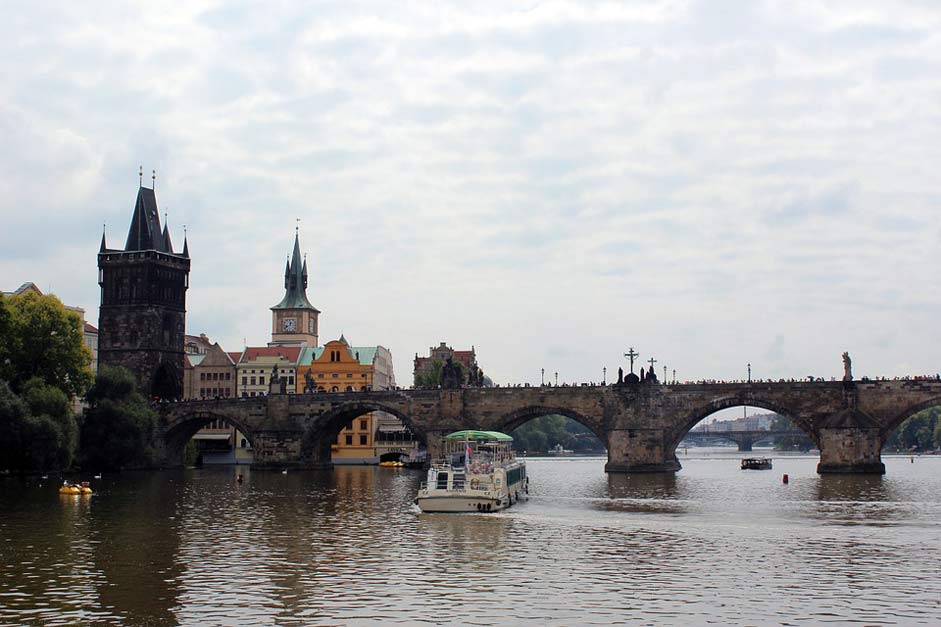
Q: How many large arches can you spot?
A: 5